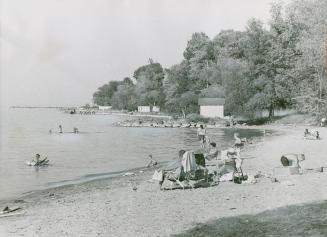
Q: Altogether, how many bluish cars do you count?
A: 0